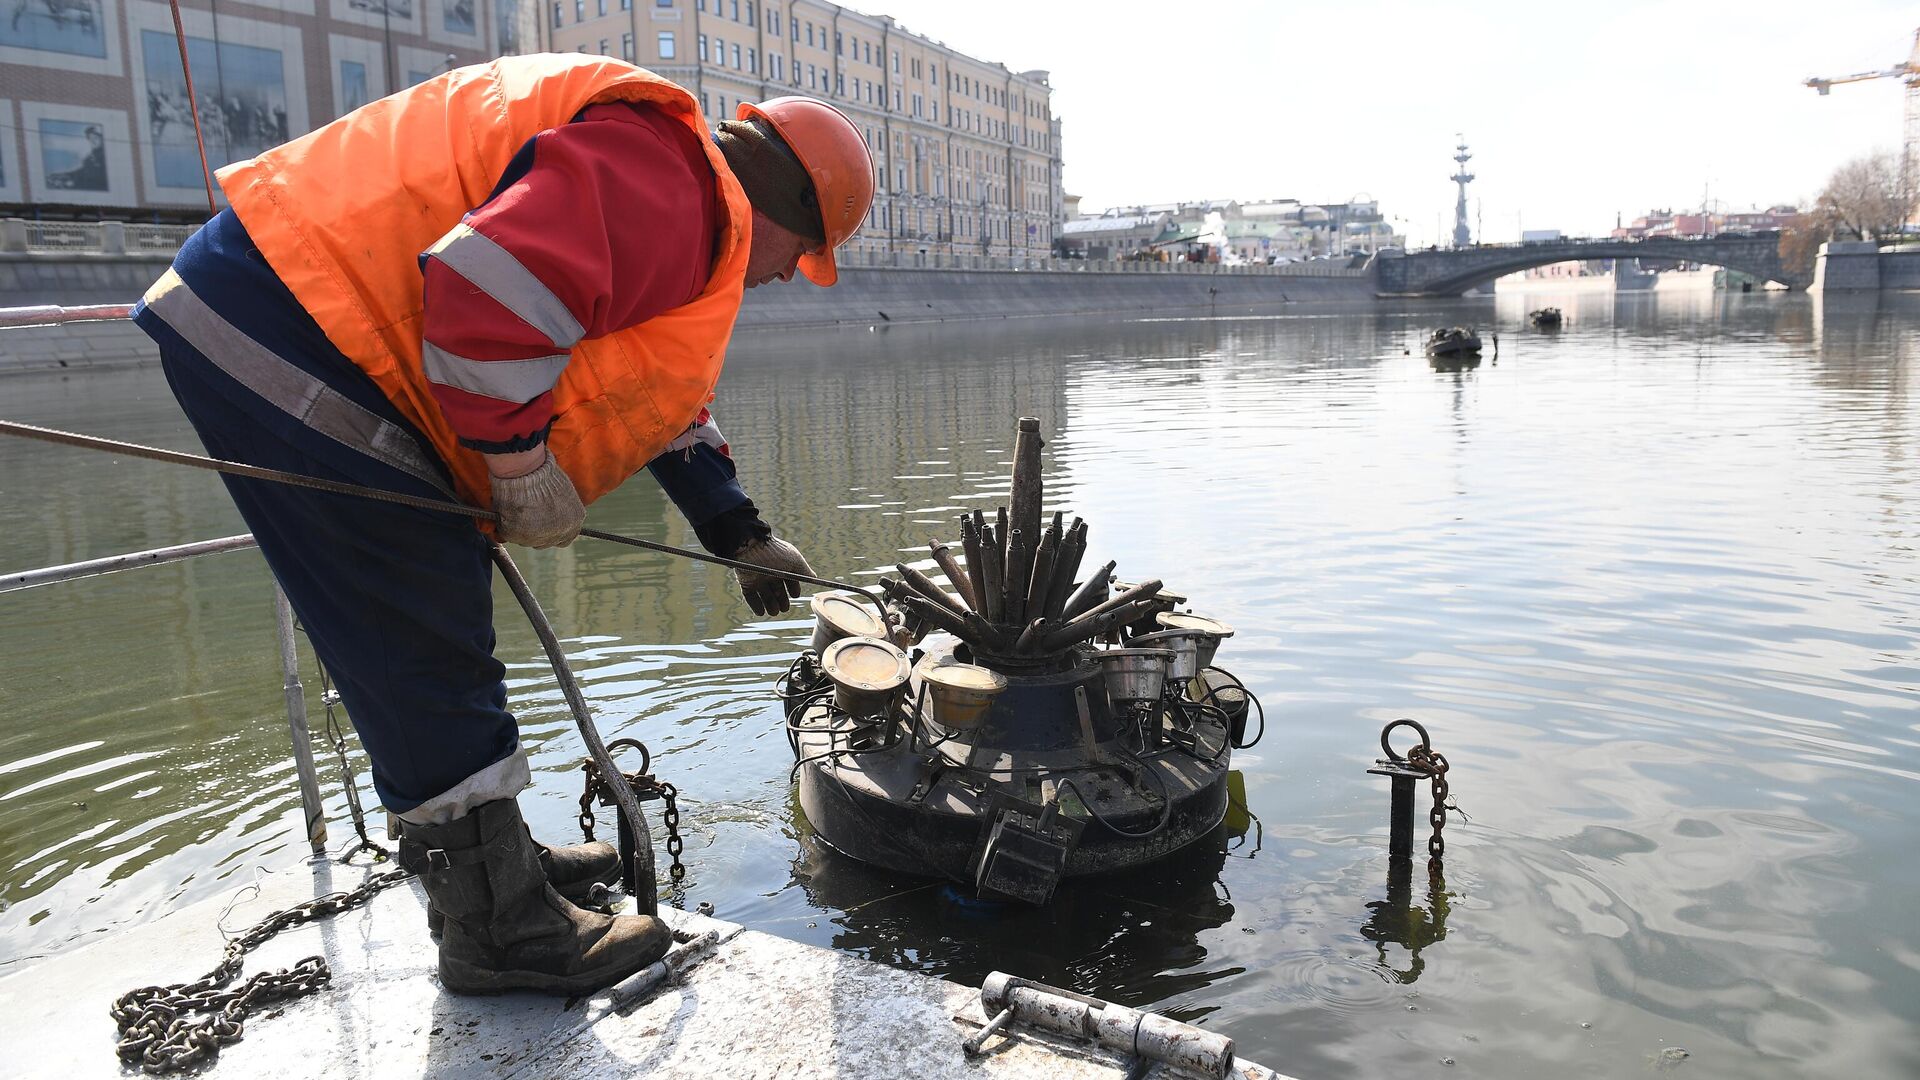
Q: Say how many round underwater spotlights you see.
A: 7